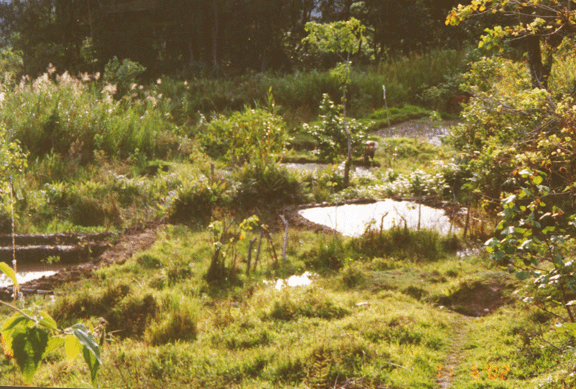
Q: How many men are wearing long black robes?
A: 0